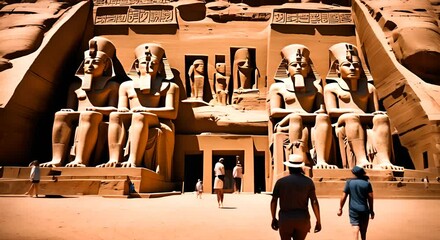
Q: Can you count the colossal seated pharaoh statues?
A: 4